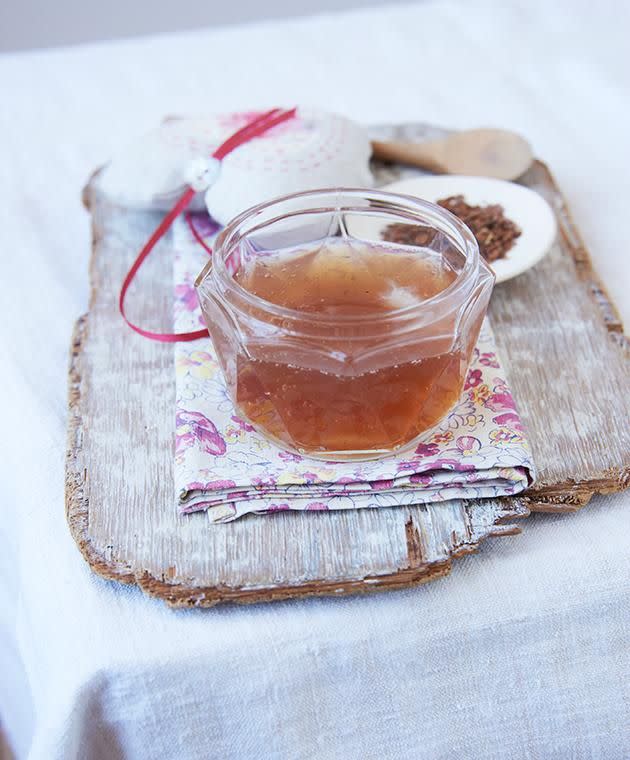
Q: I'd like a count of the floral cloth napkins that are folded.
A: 1